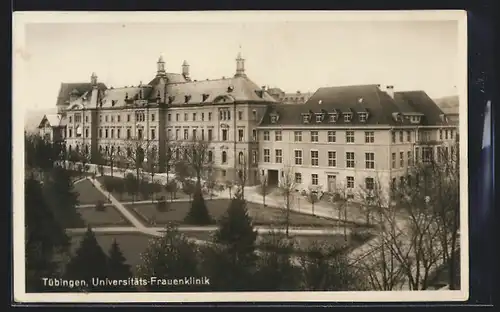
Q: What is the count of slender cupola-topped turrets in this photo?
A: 4